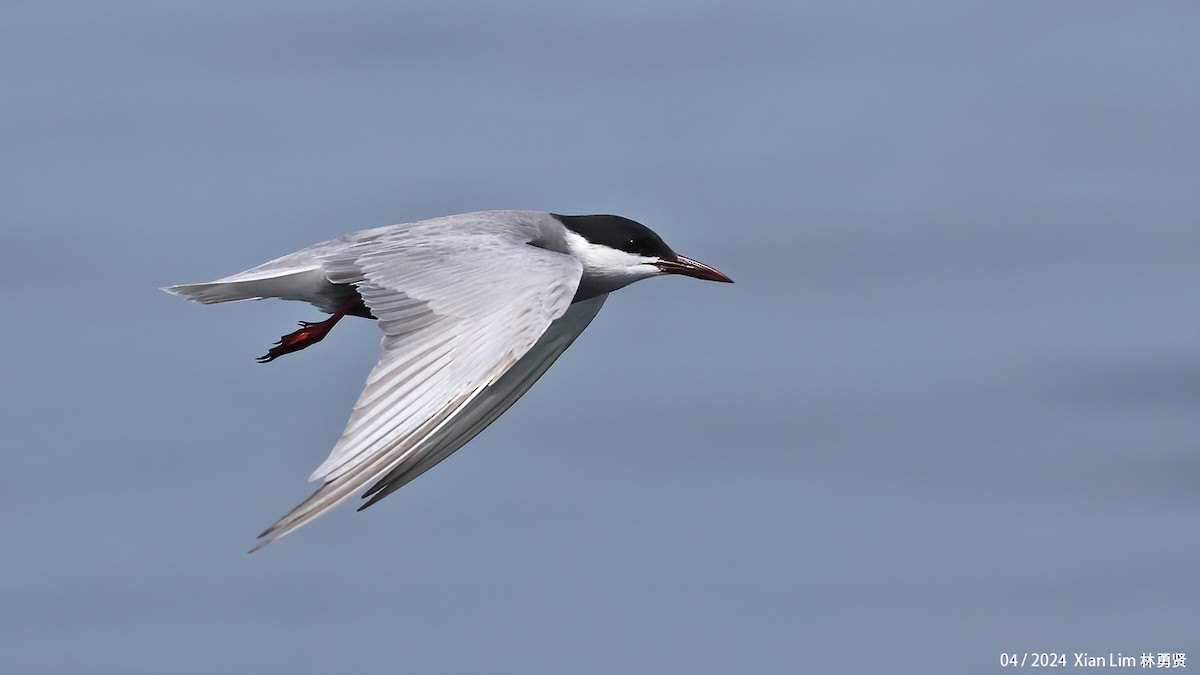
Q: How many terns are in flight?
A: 1